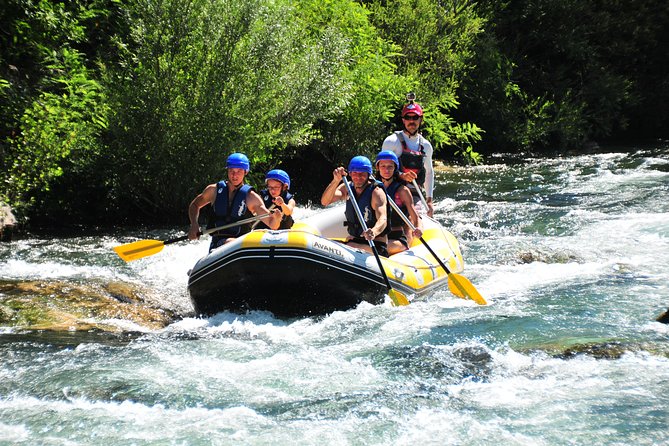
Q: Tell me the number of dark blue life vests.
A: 4